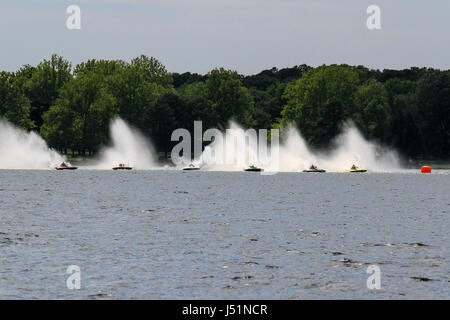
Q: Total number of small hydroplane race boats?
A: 6